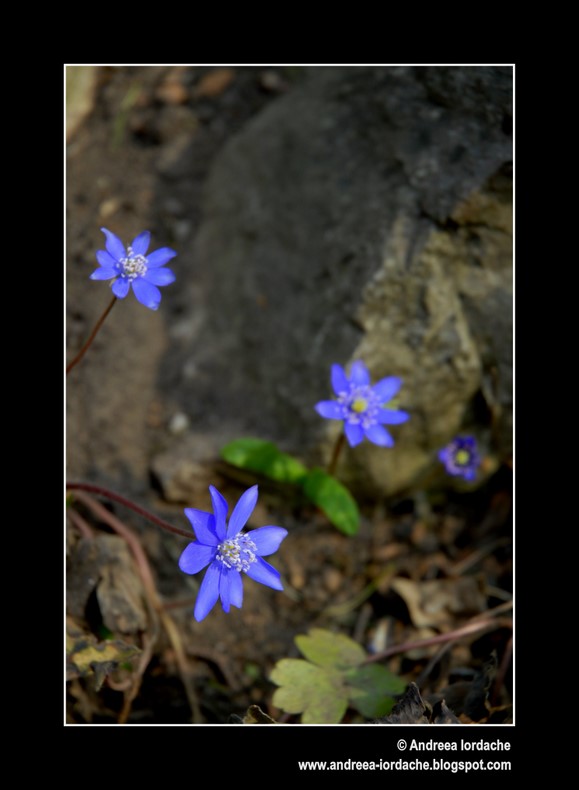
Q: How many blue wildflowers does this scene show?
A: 4